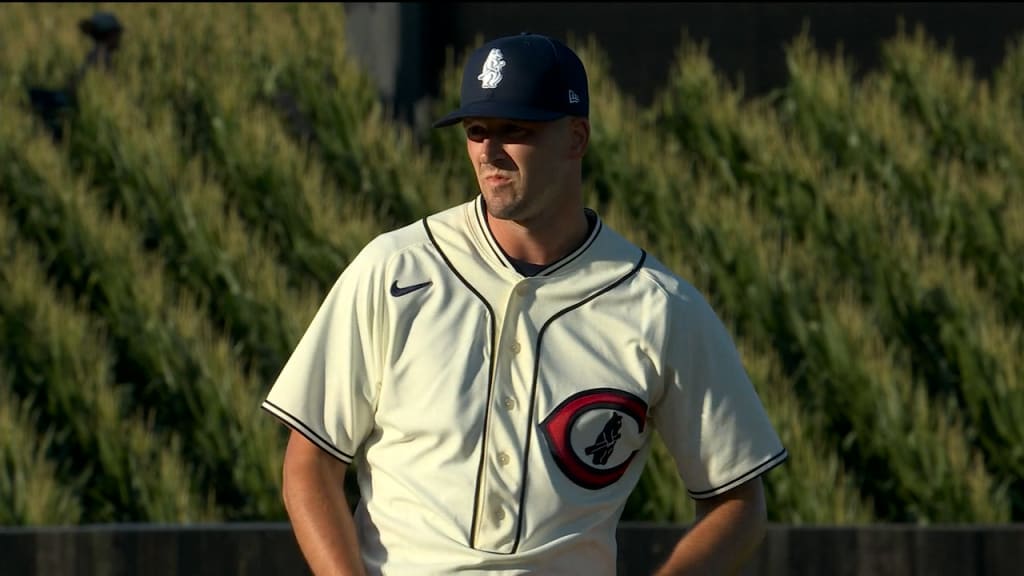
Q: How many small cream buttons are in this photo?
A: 5